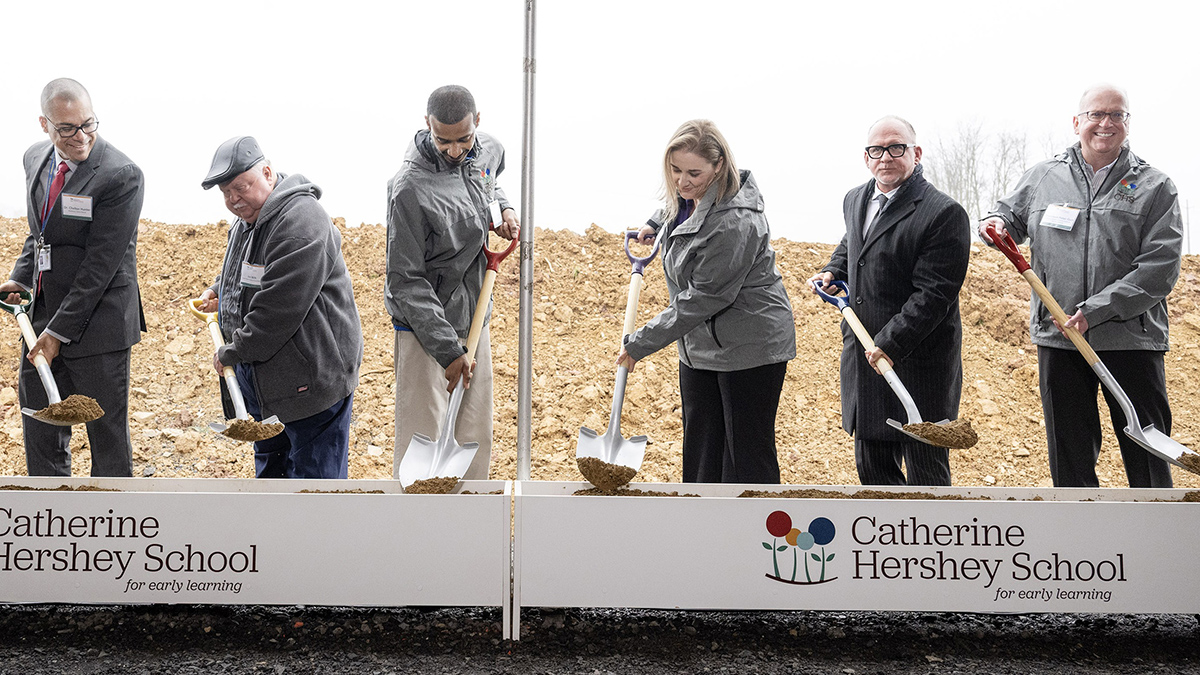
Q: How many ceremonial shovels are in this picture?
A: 6